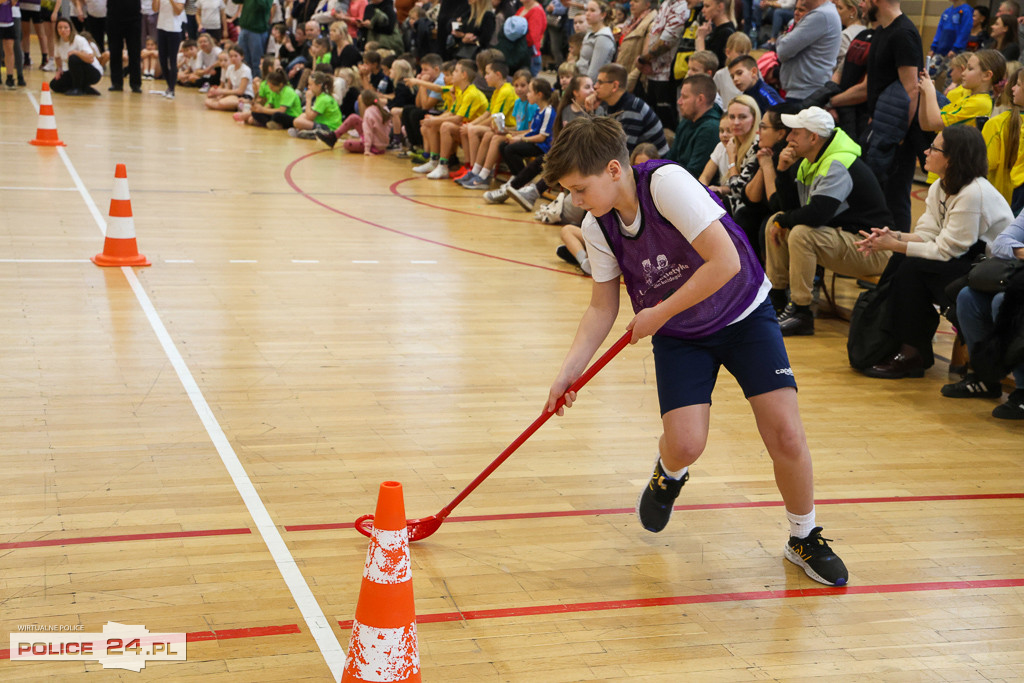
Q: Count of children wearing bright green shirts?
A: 4